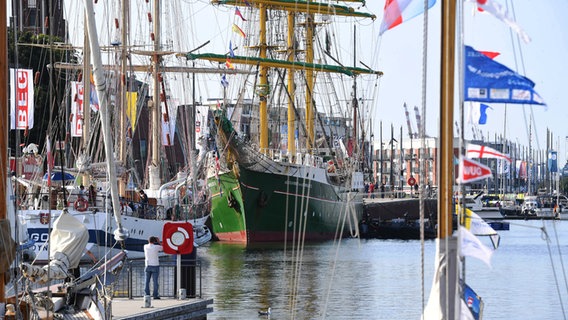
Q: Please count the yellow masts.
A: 3